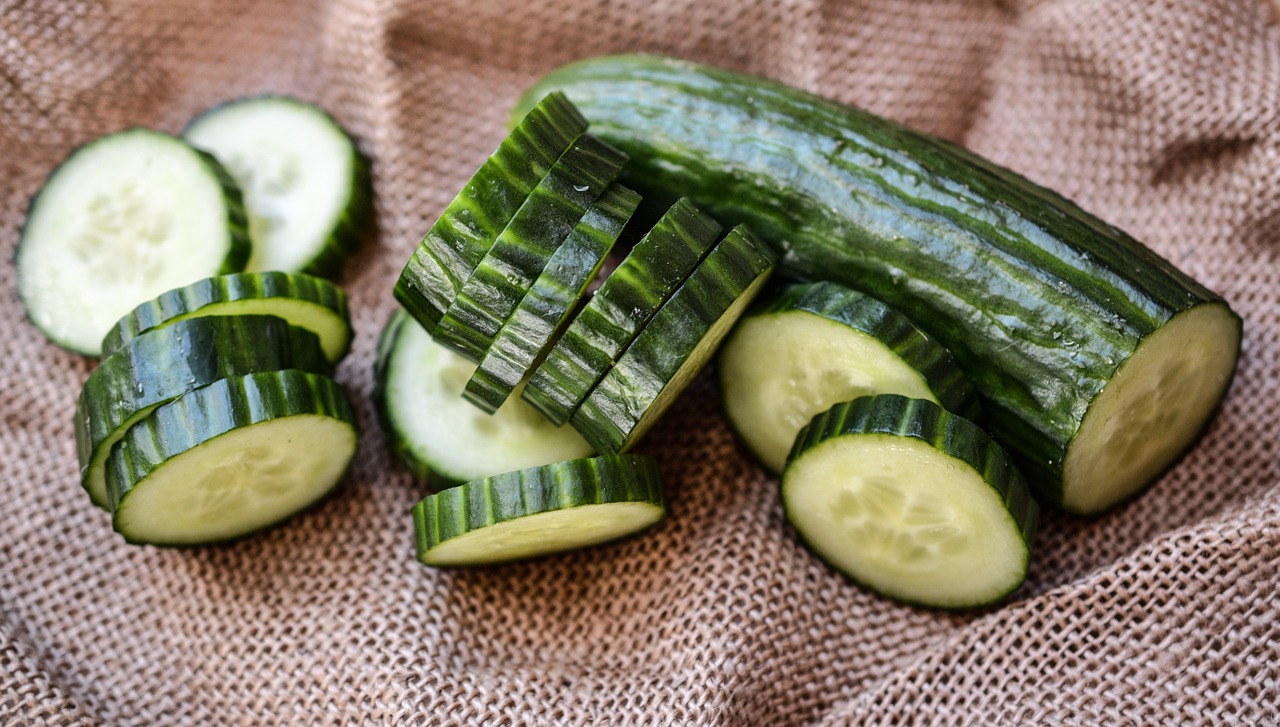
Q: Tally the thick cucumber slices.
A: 14